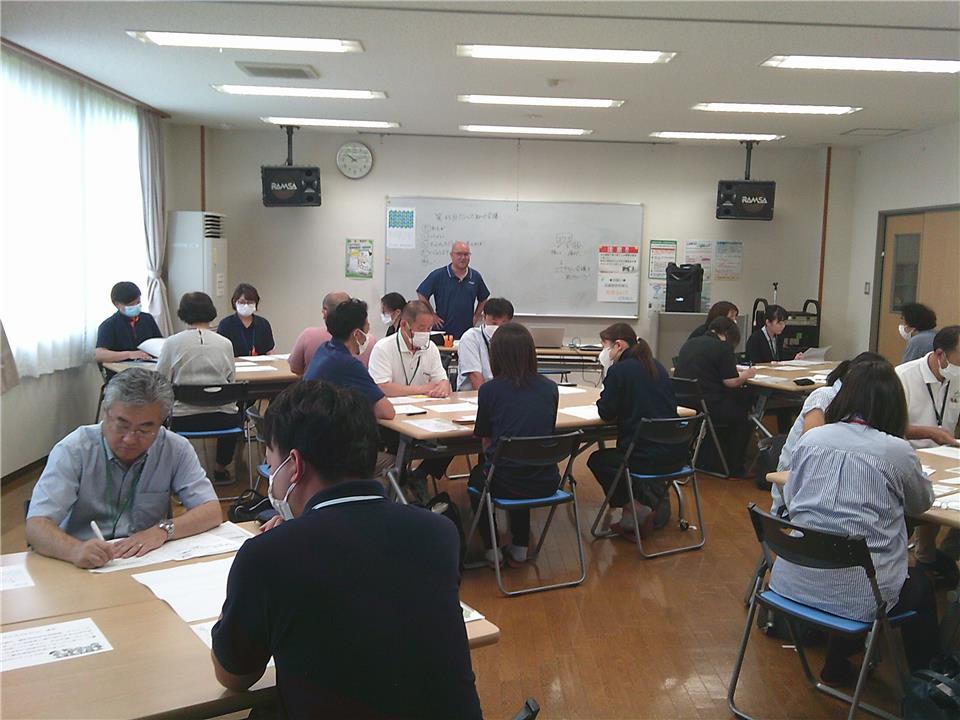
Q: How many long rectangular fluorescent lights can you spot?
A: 9